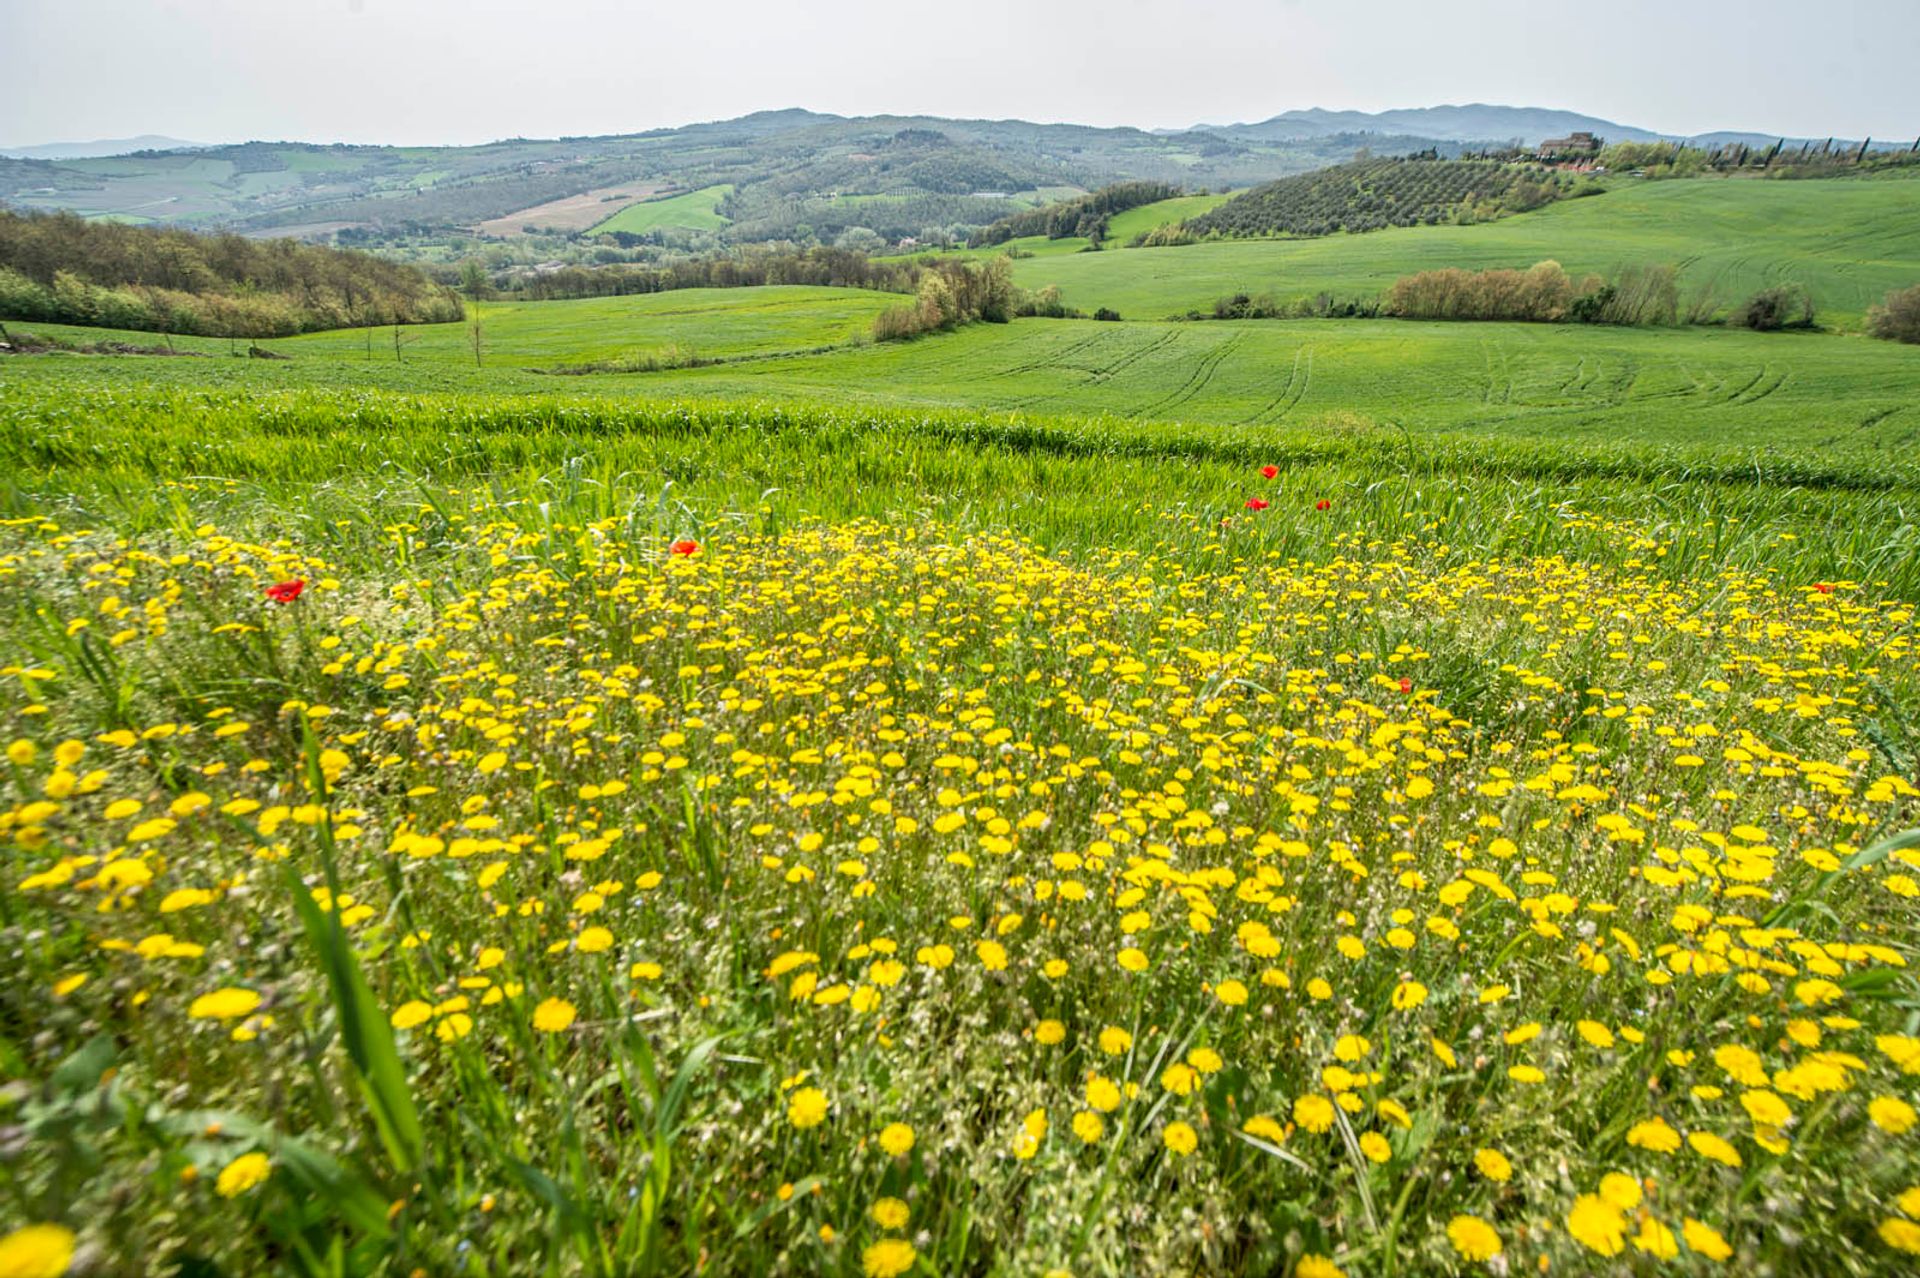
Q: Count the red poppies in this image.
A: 7